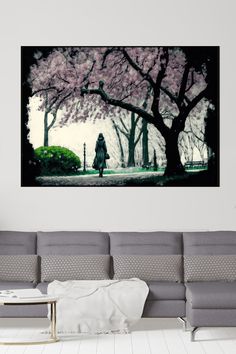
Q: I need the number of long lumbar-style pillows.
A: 4